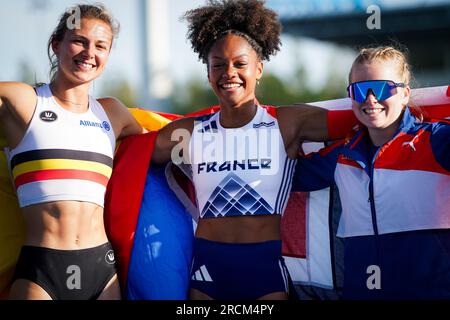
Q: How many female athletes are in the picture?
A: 3